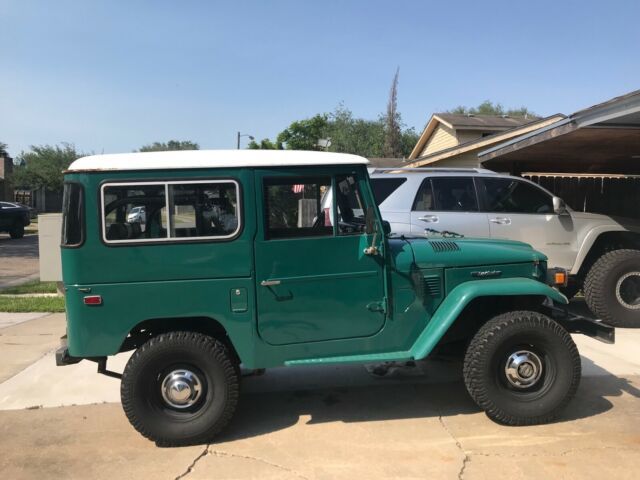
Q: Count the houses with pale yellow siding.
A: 1